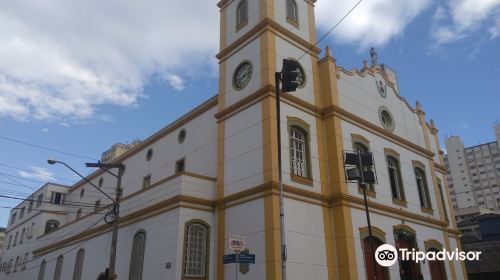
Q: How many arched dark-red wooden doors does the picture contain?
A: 3